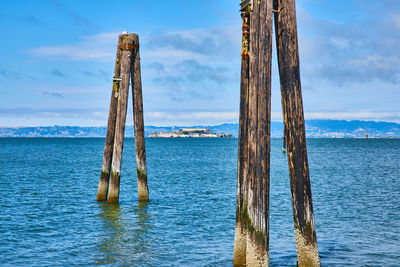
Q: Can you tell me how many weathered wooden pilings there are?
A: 6